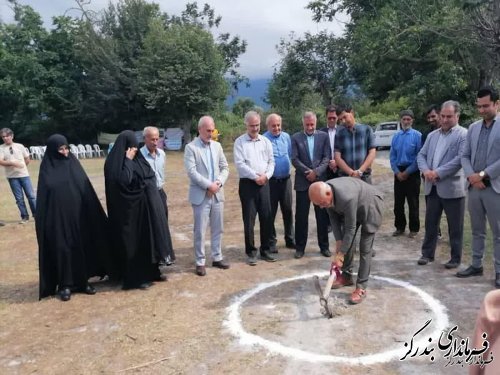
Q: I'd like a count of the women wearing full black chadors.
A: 2